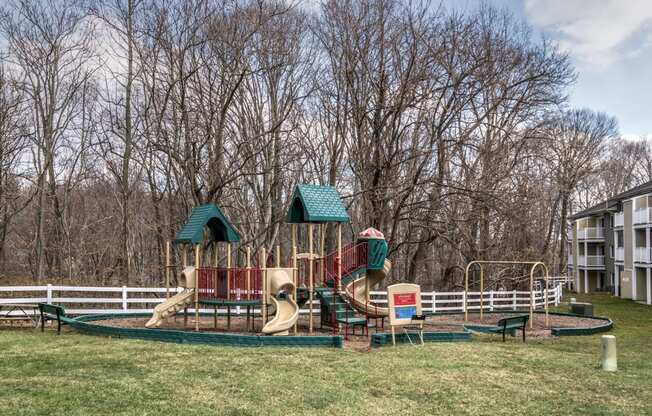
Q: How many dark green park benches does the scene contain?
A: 2